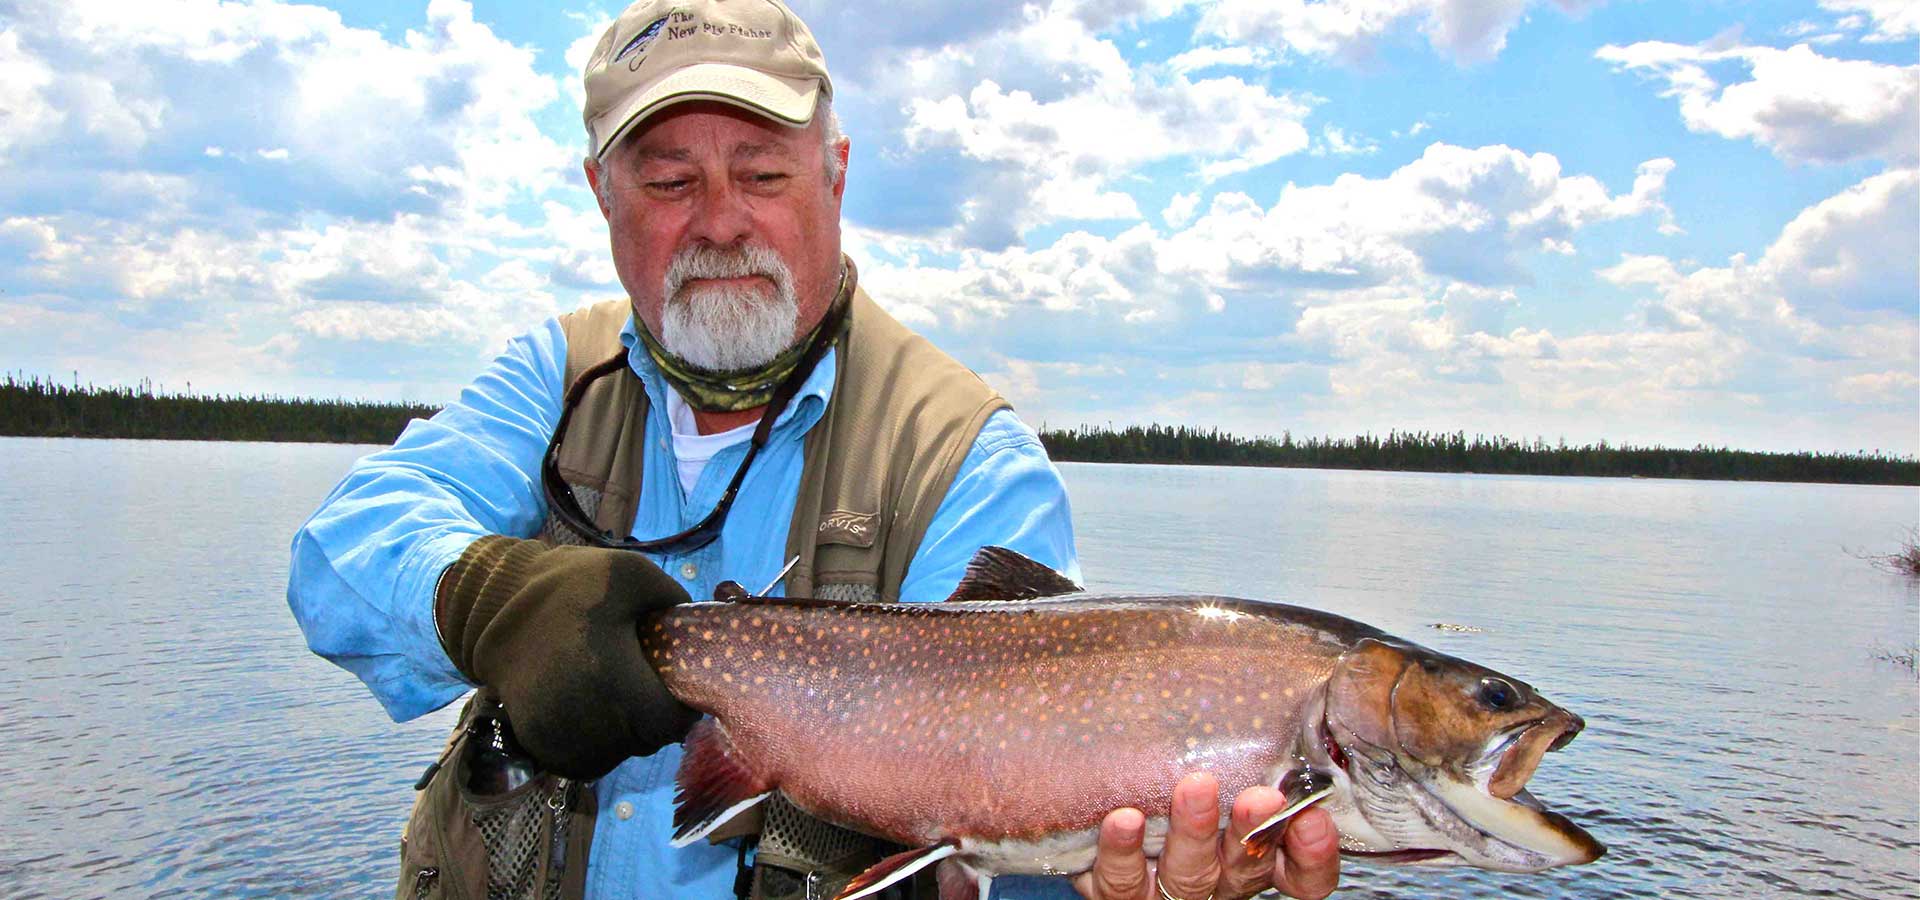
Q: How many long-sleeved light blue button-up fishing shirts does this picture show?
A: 1